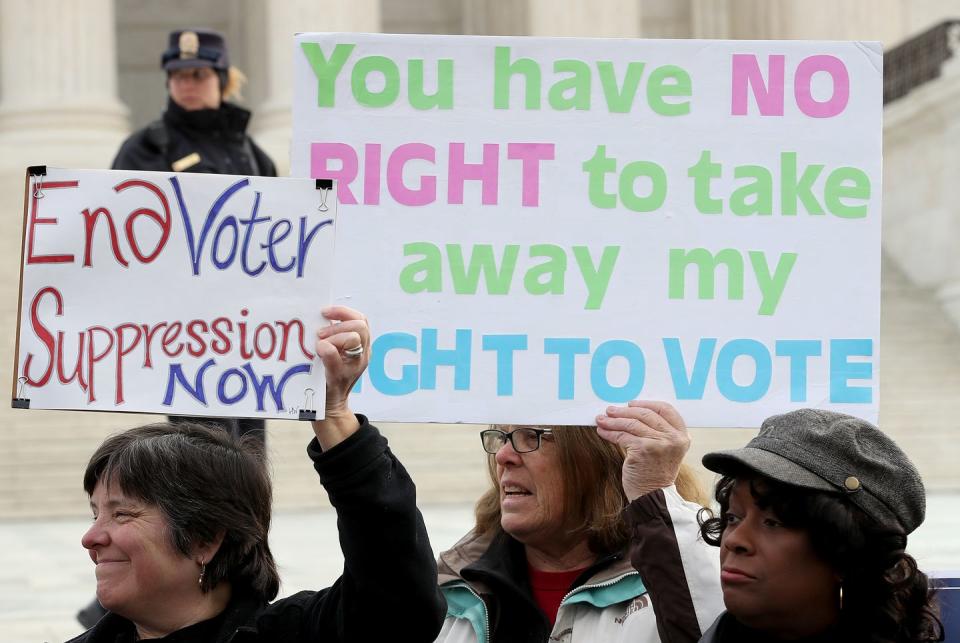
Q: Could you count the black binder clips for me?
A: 4